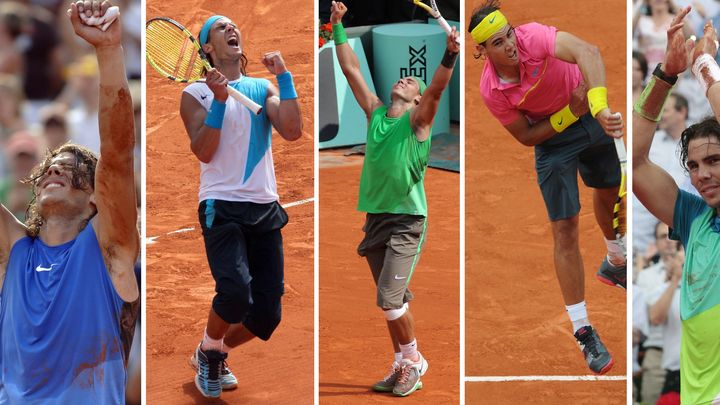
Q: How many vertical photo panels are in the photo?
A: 5